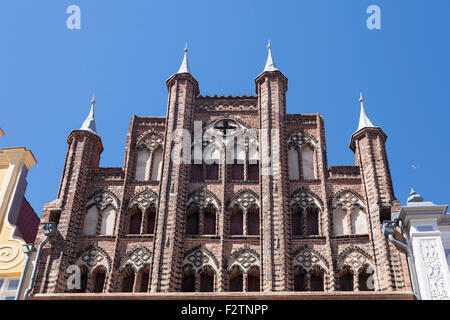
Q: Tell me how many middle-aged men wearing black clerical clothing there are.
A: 0